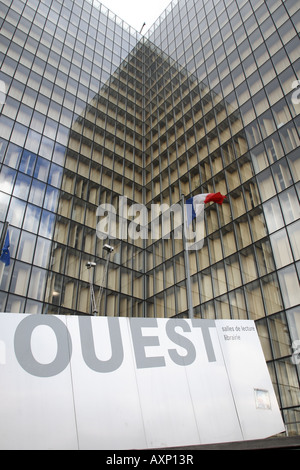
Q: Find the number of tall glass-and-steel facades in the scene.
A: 2